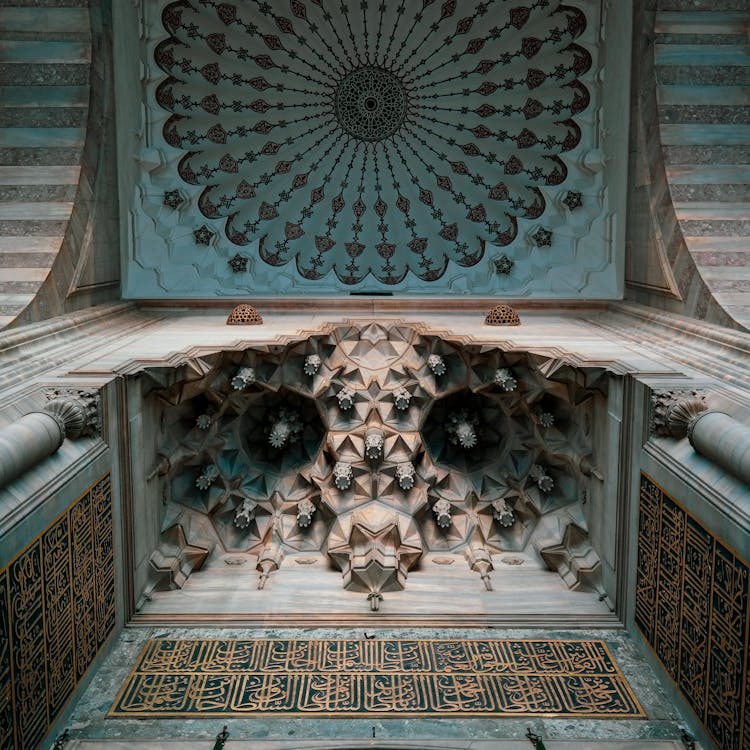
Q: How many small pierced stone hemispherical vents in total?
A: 2